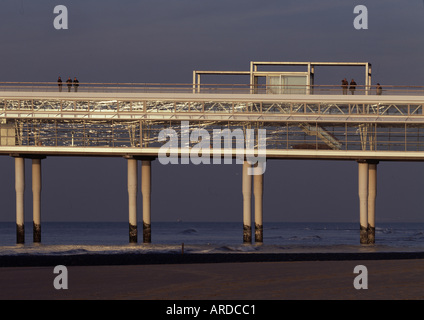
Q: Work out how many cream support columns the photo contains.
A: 8